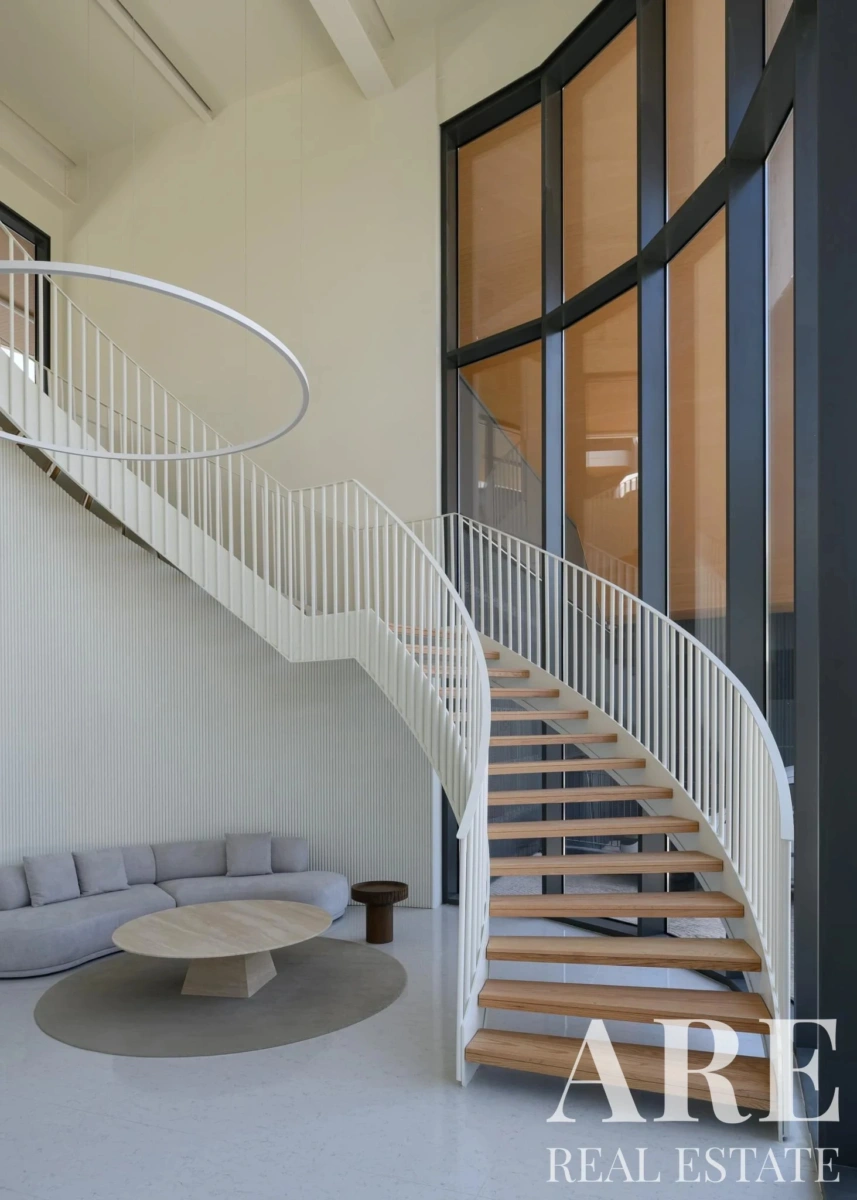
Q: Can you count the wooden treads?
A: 14